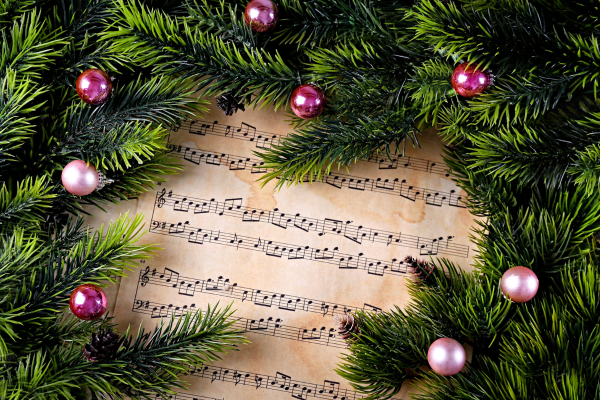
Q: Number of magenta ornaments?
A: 5